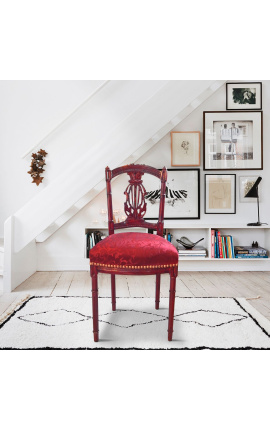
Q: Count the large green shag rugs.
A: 0